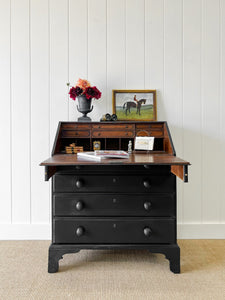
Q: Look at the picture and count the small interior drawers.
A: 6